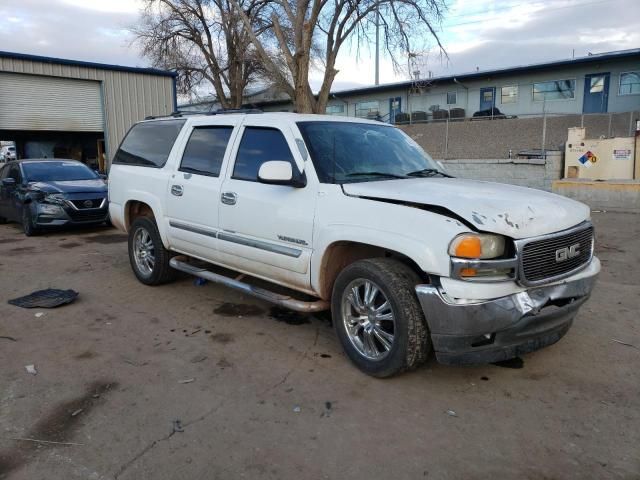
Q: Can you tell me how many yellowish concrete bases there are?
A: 1